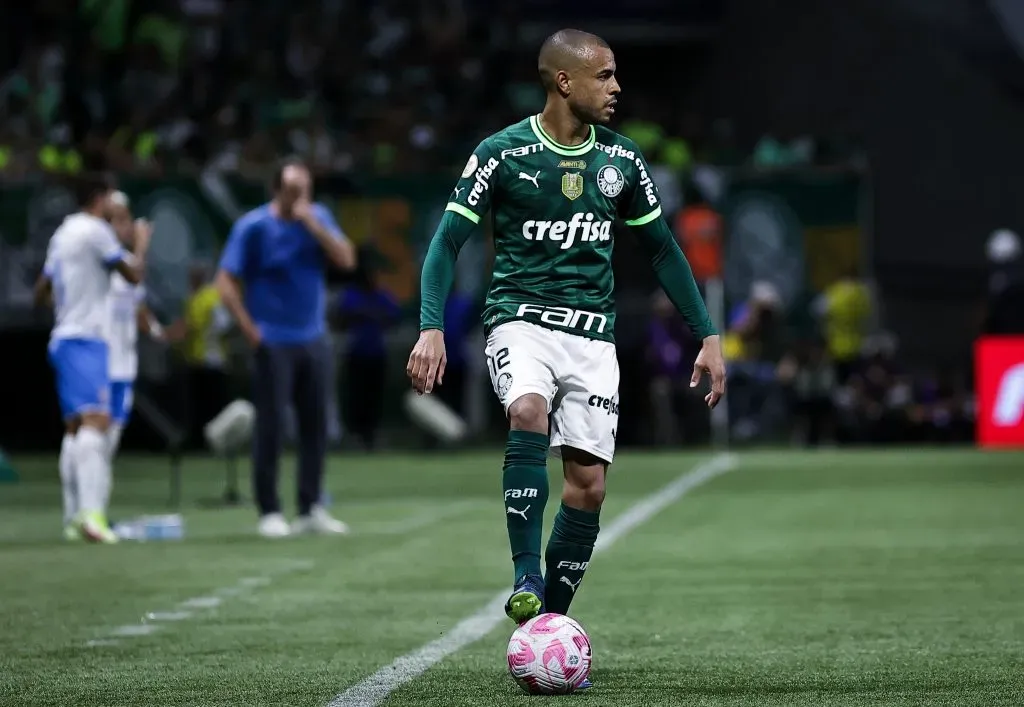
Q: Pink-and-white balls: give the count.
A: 1